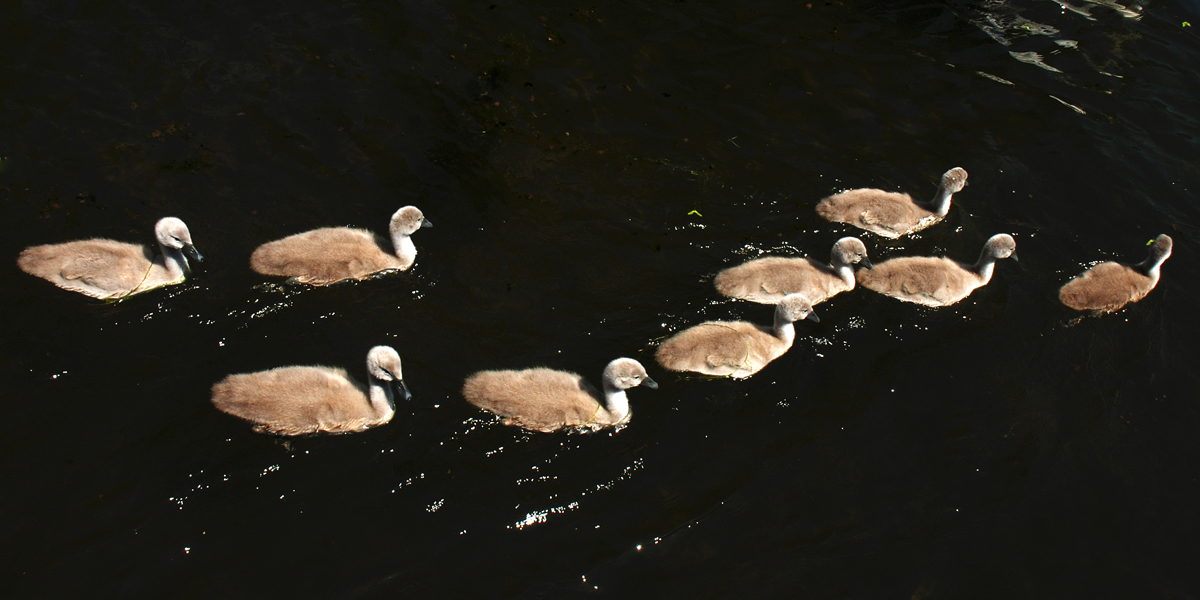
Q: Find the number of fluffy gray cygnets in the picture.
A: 9